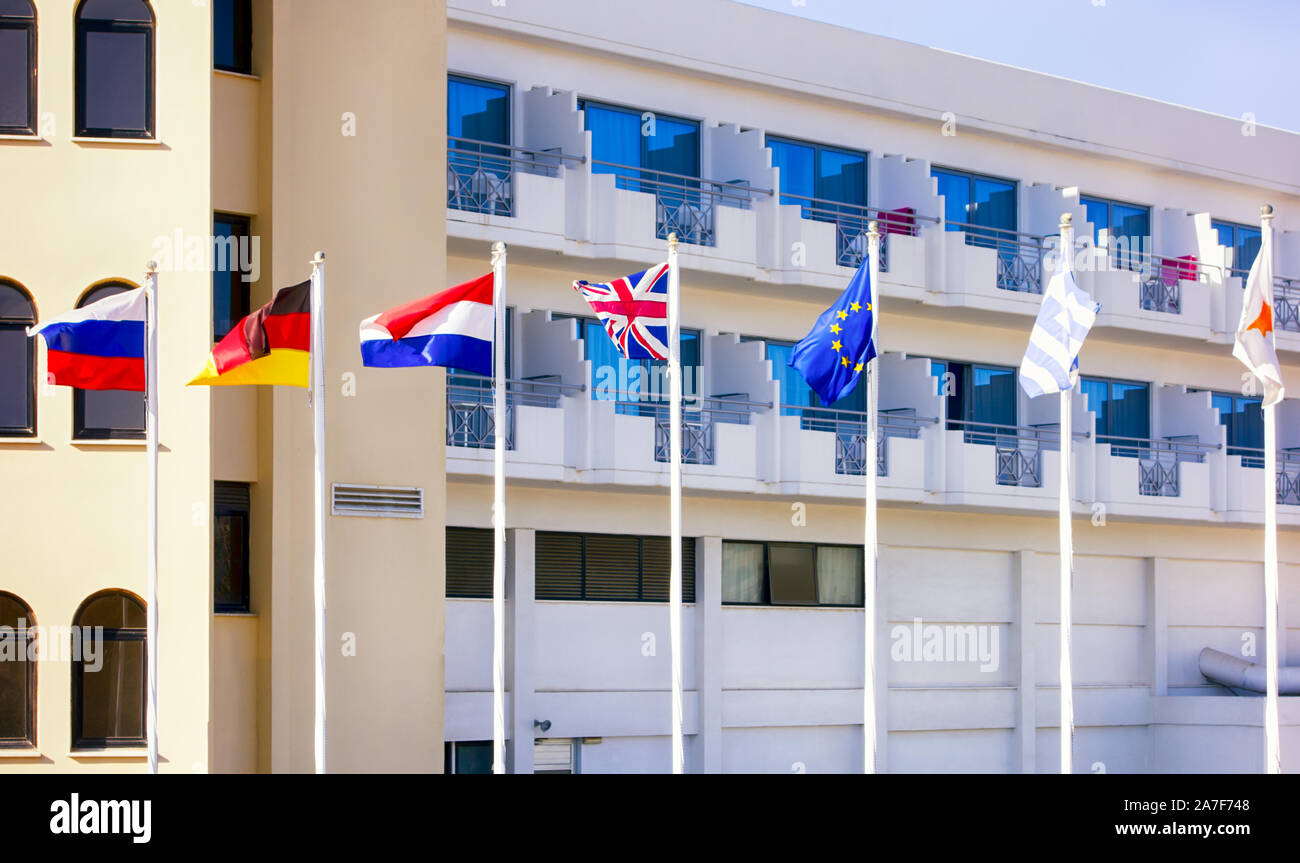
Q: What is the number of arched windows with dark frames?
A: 6